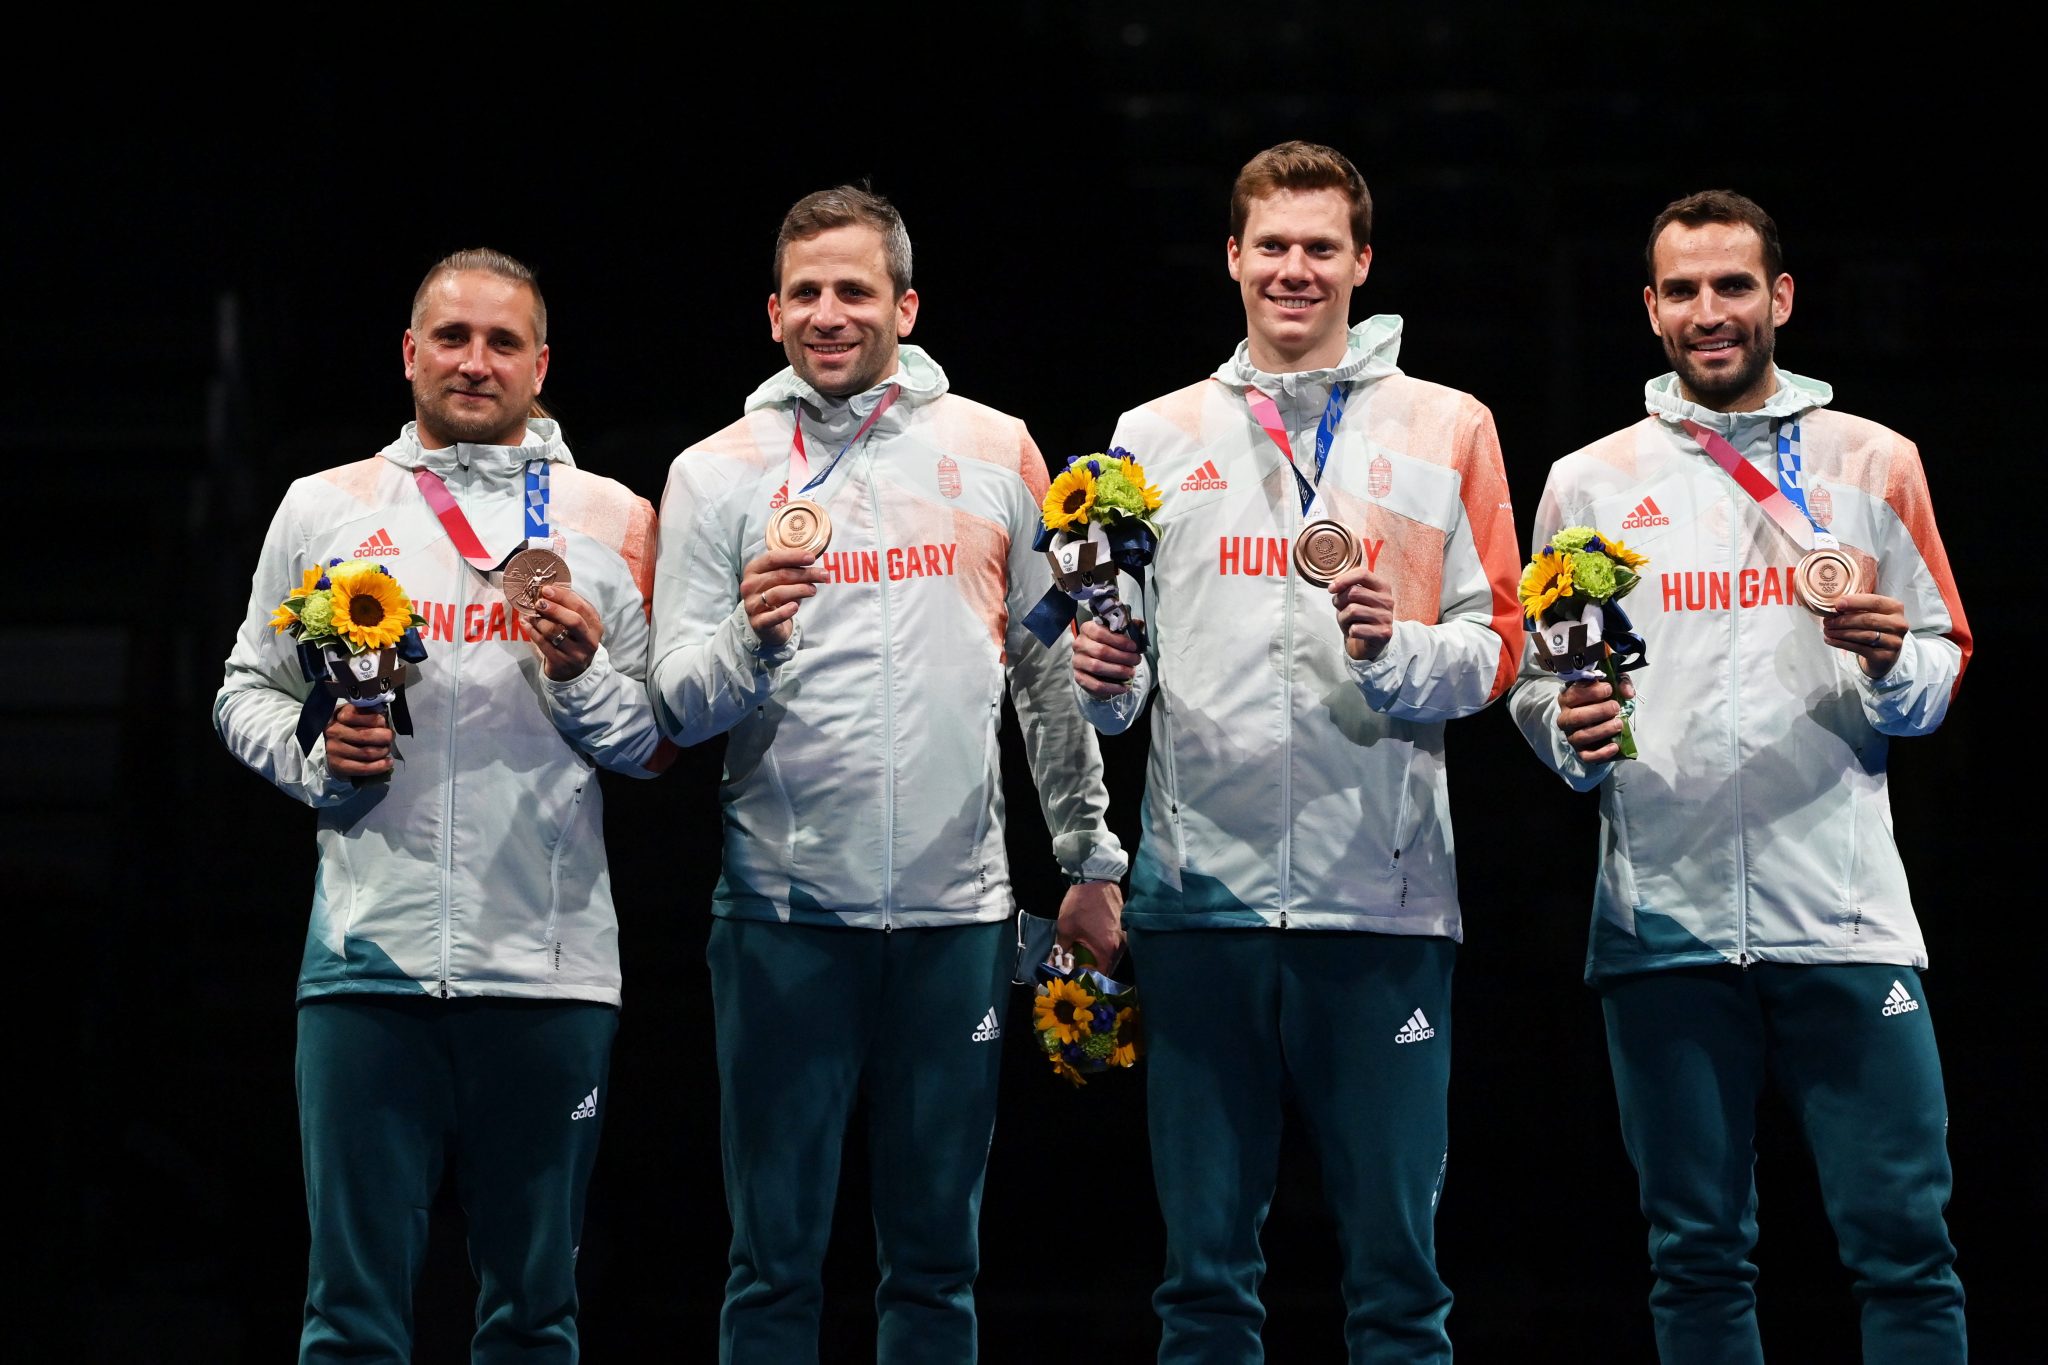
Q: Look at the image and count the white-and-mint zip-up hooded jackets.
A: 4